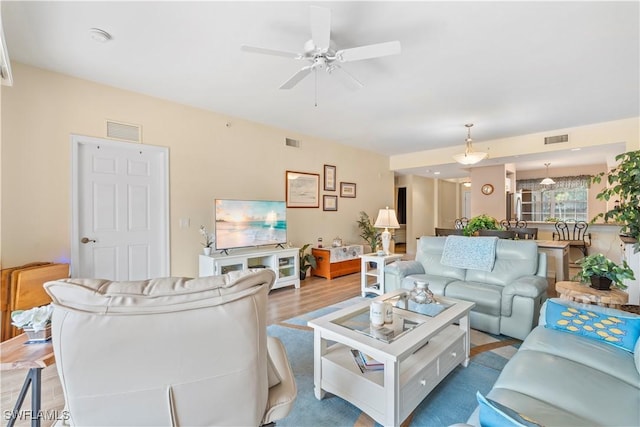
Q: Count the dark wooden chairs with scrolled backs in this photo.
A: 3